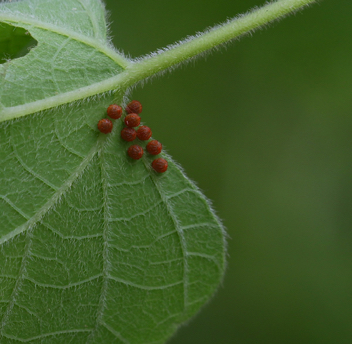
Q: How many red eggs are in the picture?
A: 9